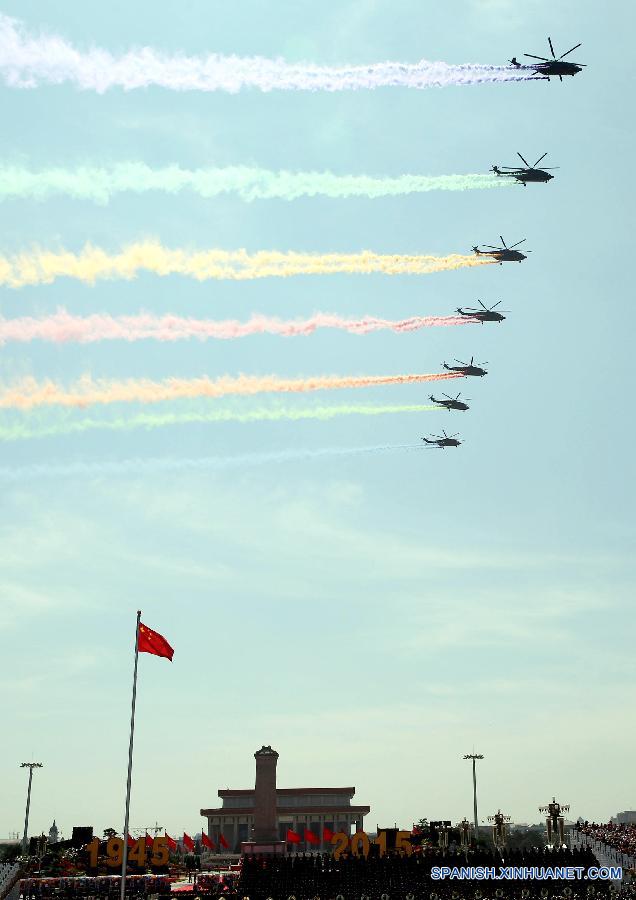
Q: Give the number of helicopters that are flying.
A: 7